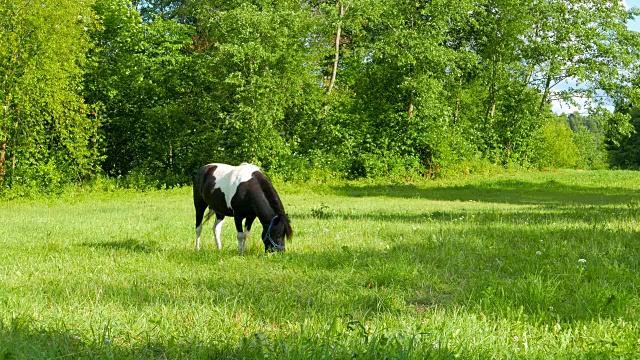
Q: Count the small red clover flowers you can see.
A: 0